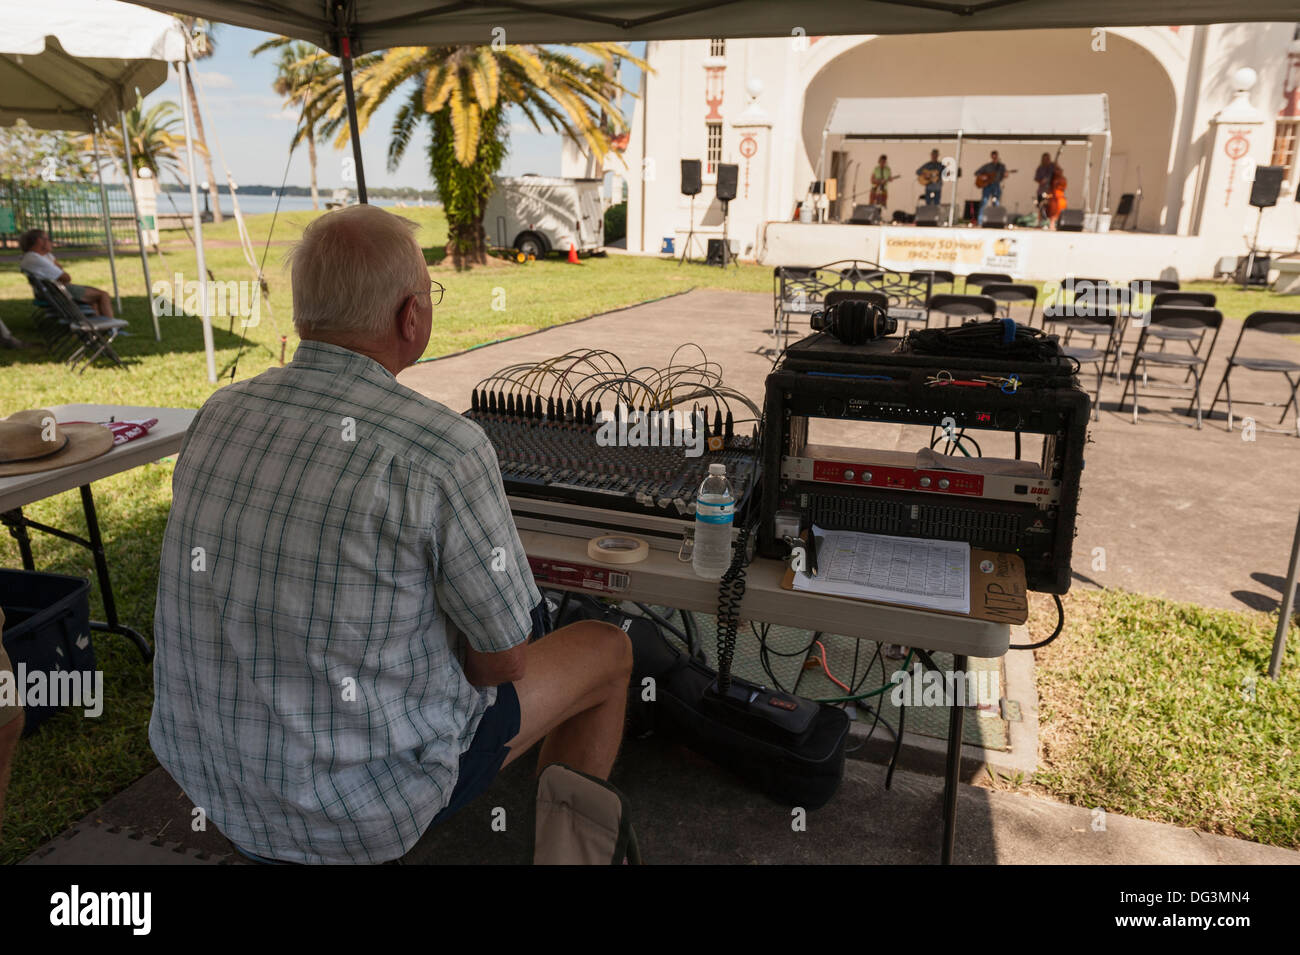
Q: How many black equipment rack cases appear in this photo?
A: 1